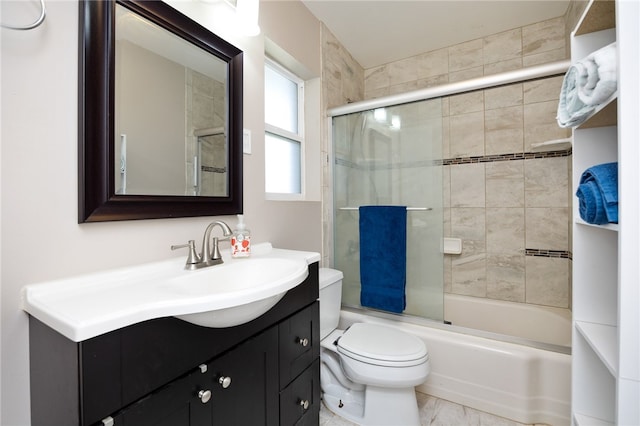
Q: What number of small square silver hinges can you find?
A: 2